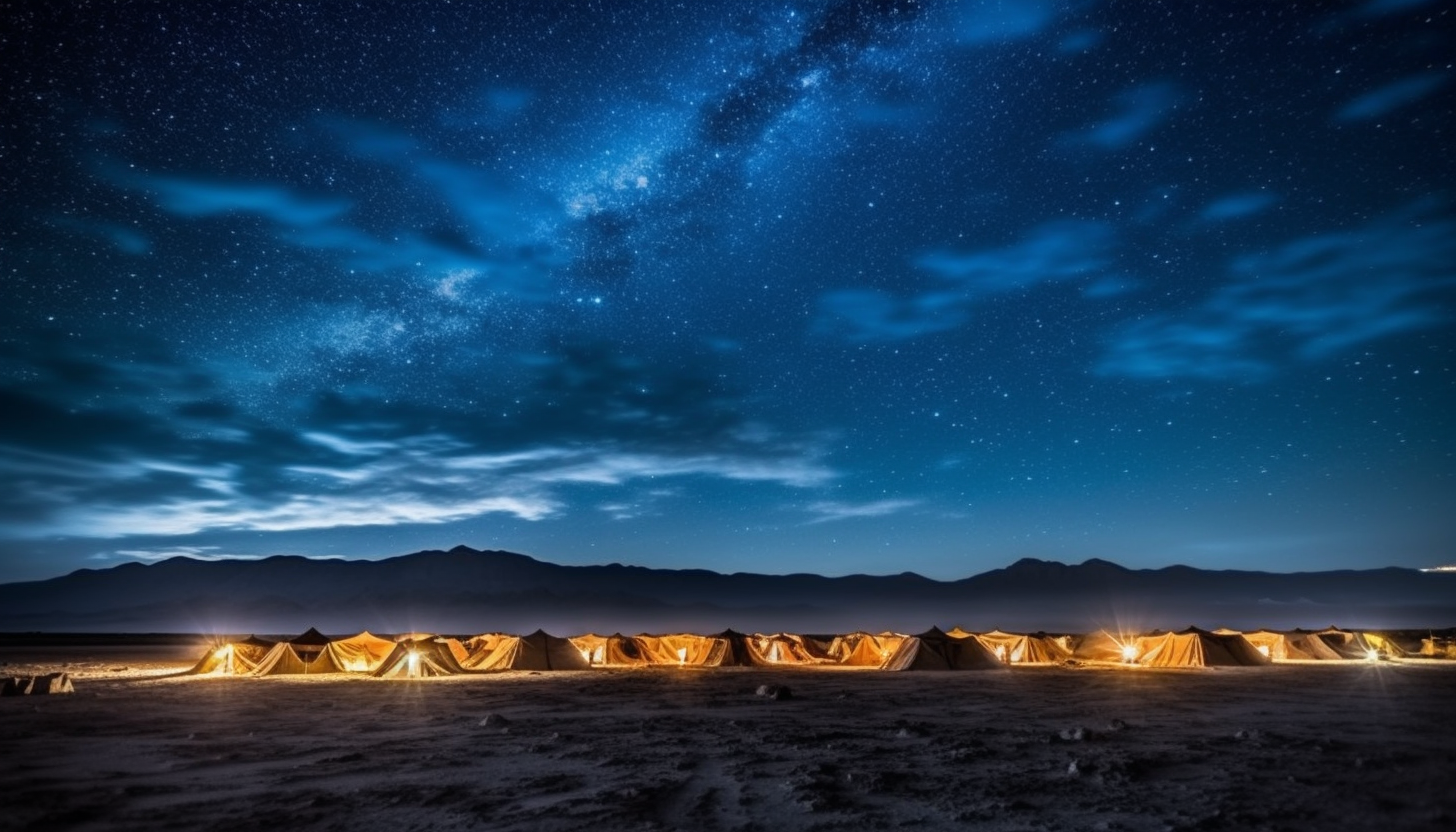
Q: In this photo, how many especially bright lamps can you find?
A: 4